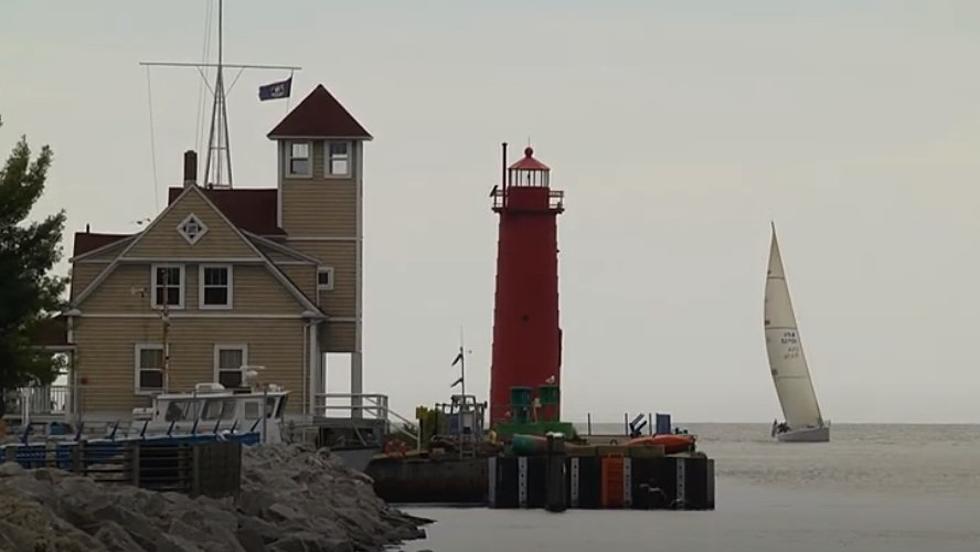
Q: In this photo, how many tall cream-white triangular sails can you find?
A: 1